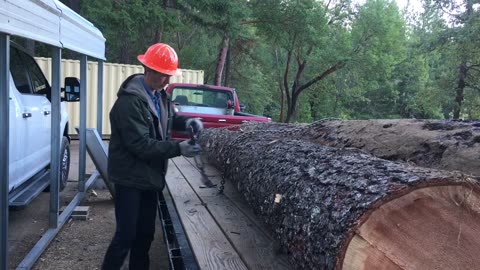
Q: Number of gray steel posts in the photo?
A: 4